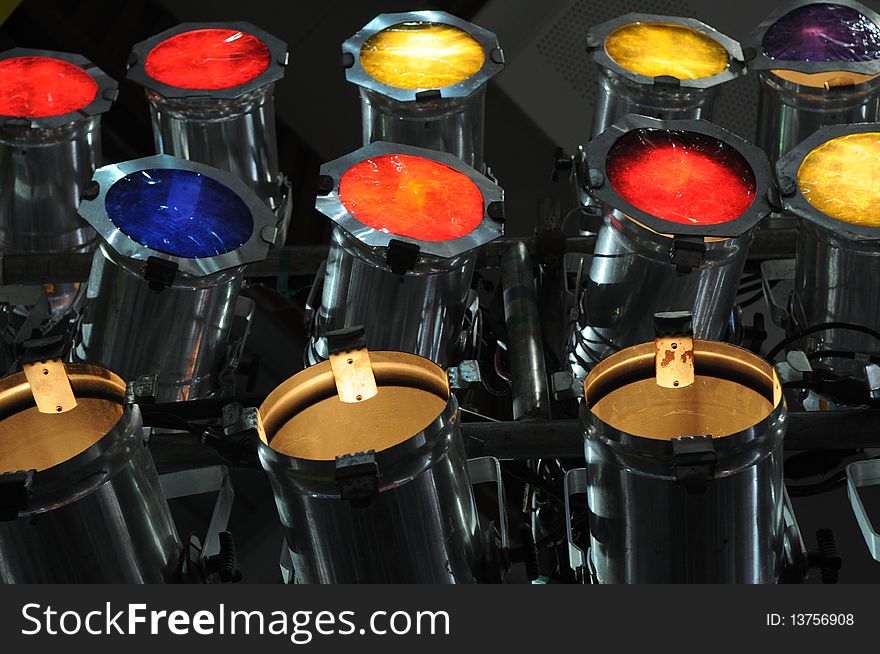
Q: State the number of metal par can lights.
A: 12